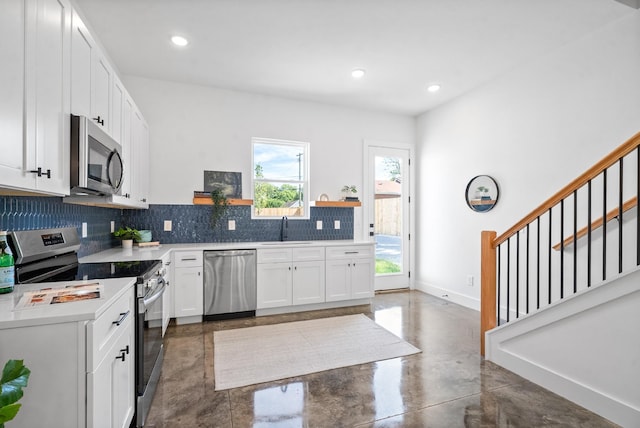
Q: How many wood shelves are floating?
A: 2